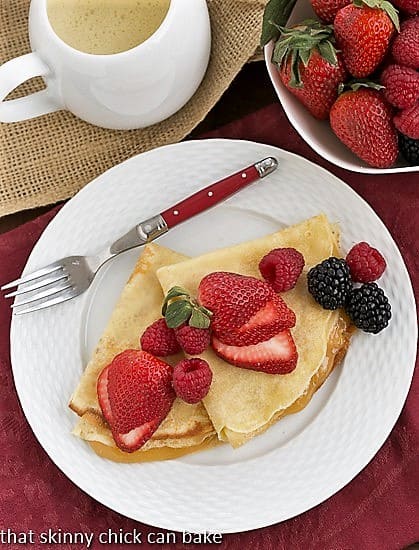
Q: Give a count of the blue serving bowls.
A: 0